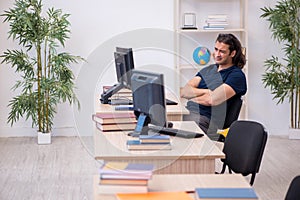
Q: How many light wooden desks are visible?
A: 3